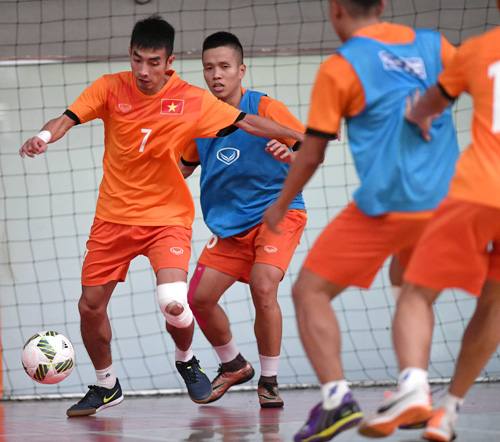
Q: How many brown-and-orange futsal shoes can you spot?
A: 2